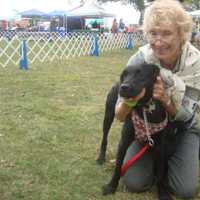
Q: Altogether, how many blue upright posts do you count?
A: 3